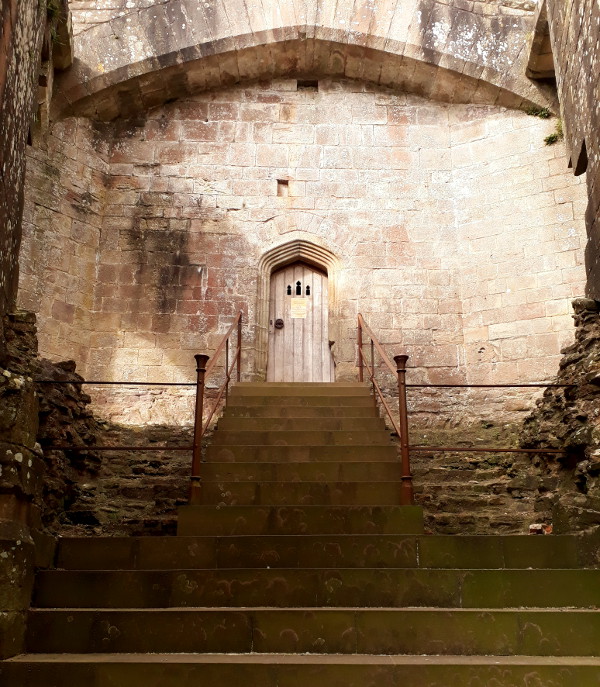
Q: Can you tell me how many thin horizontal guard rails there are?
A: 4